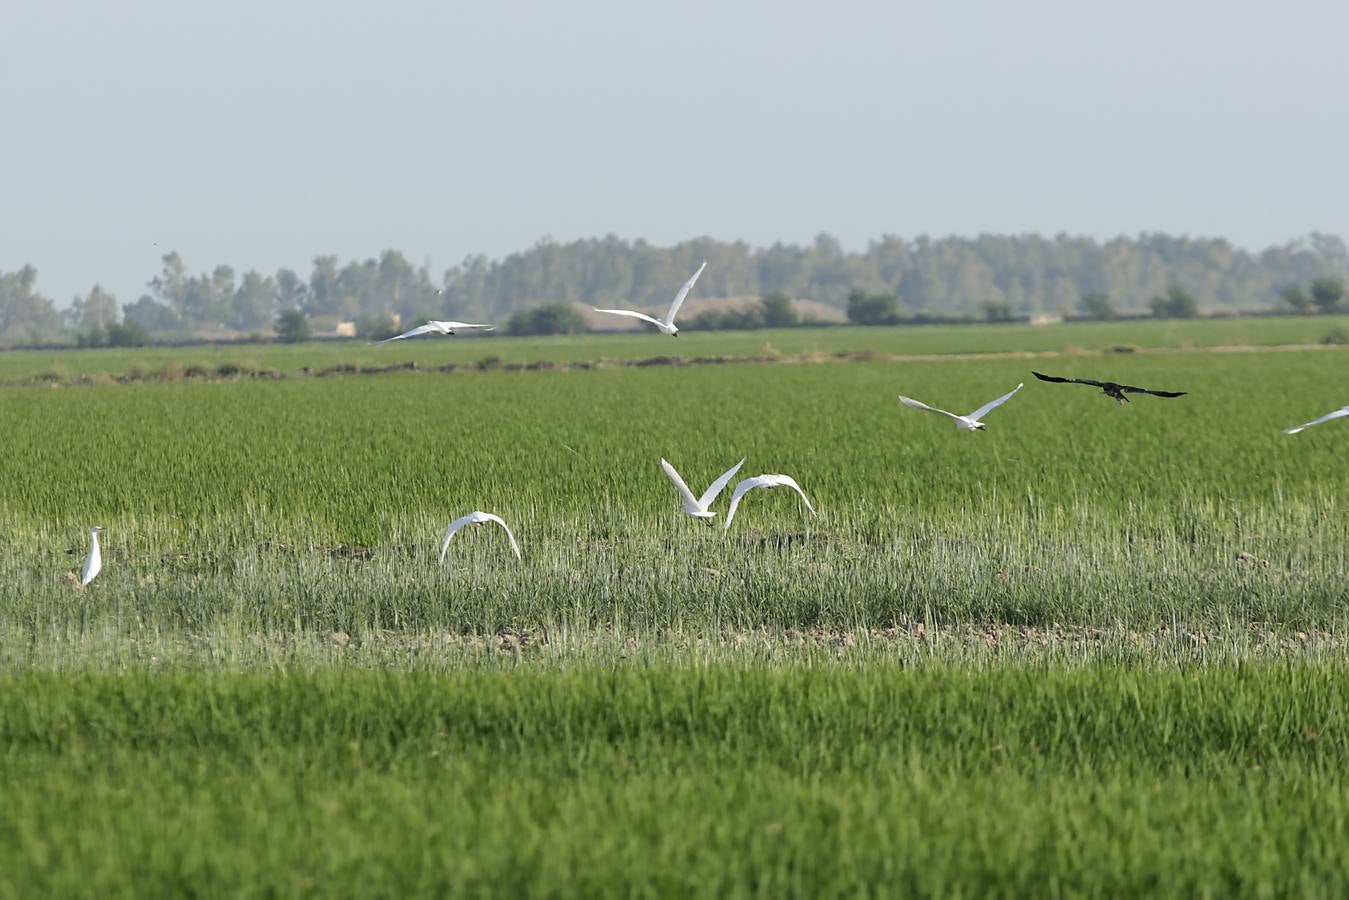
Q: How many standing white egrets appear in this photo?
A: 1